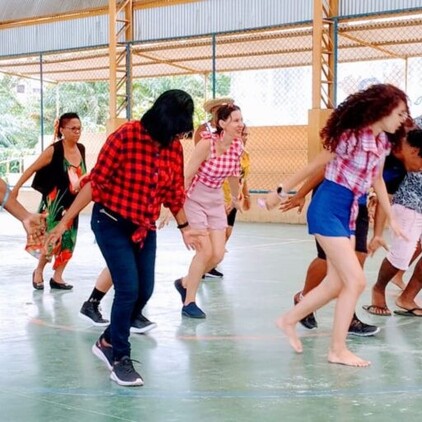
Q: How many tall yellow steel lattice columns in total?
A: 2